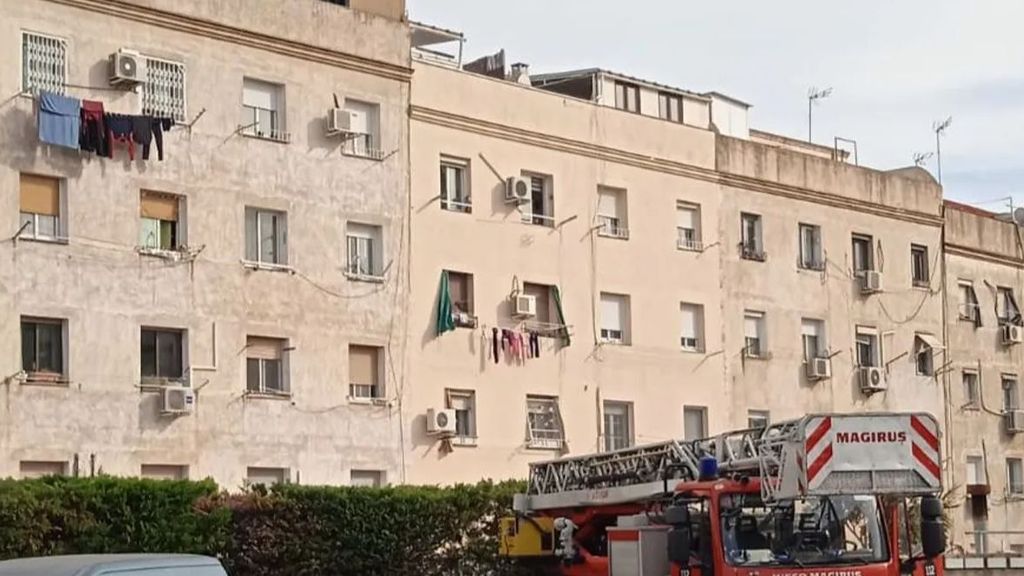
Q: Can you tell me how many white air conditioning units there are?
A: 11